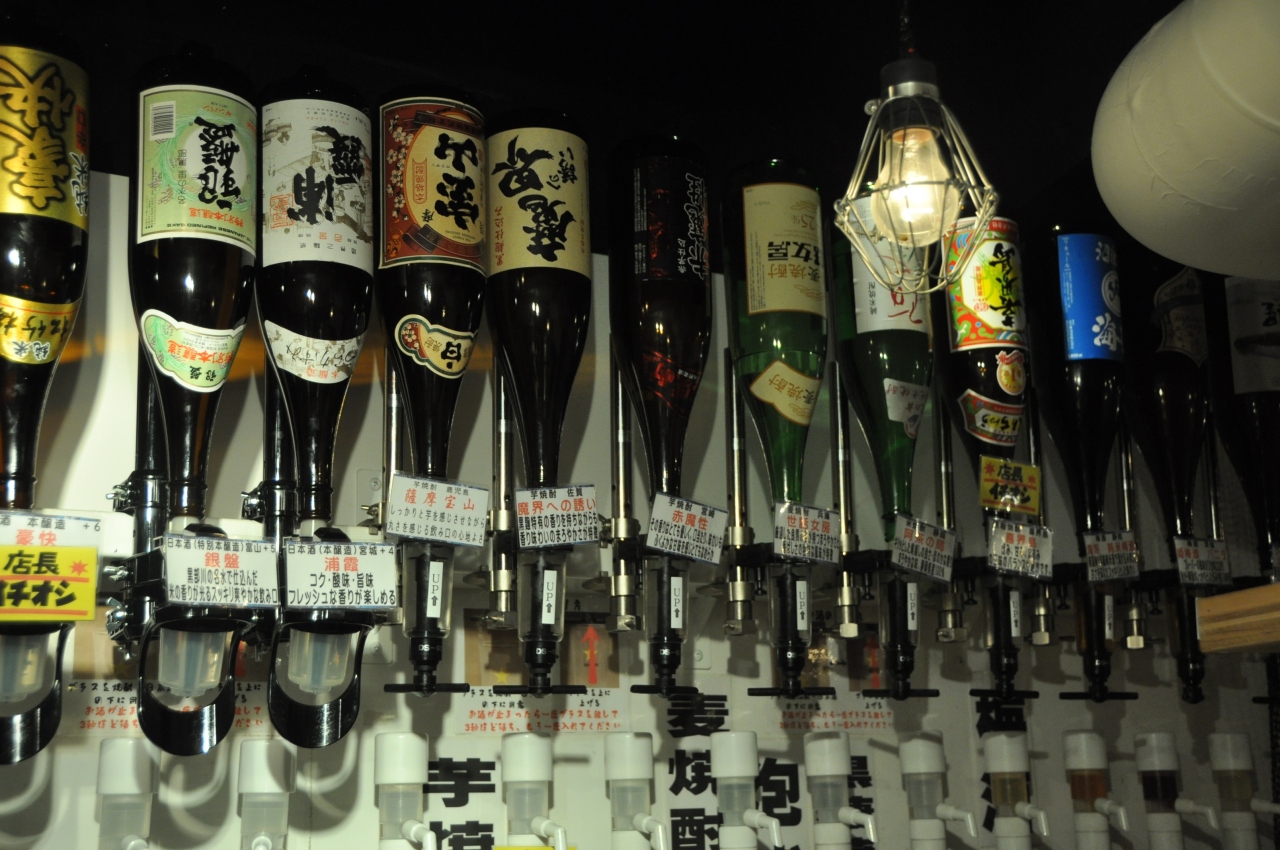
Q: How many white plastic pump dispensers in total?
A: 12